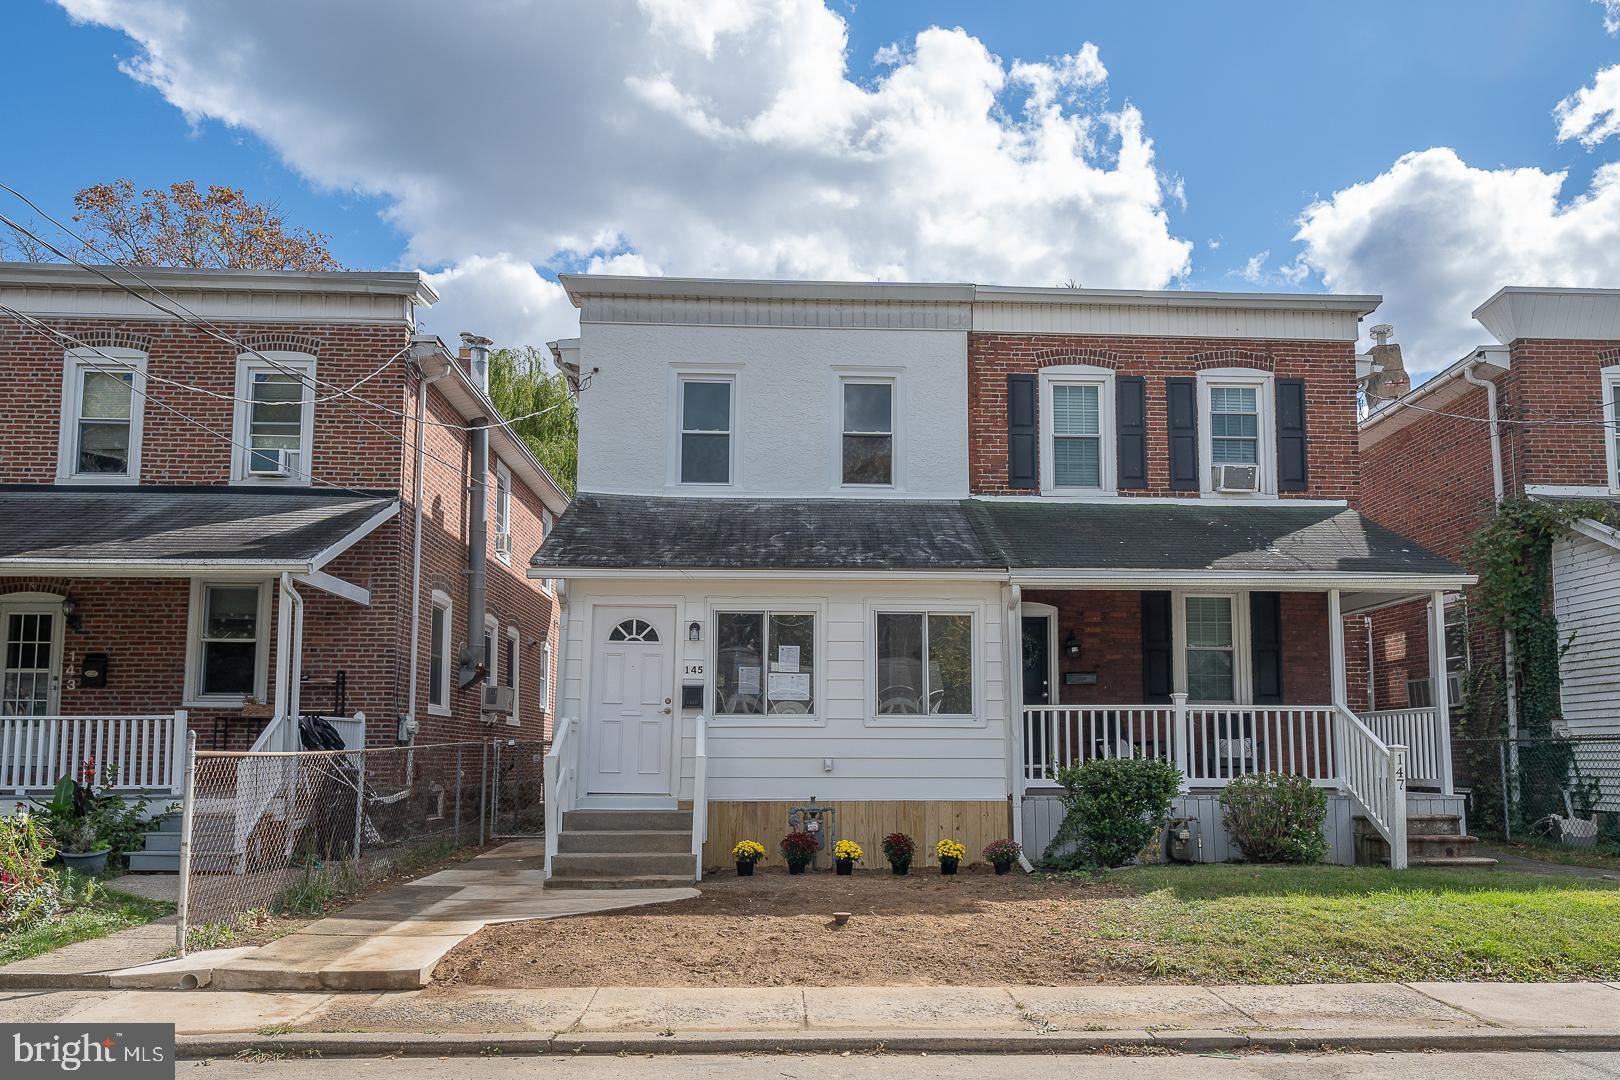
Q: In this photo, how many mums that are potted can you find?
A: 6